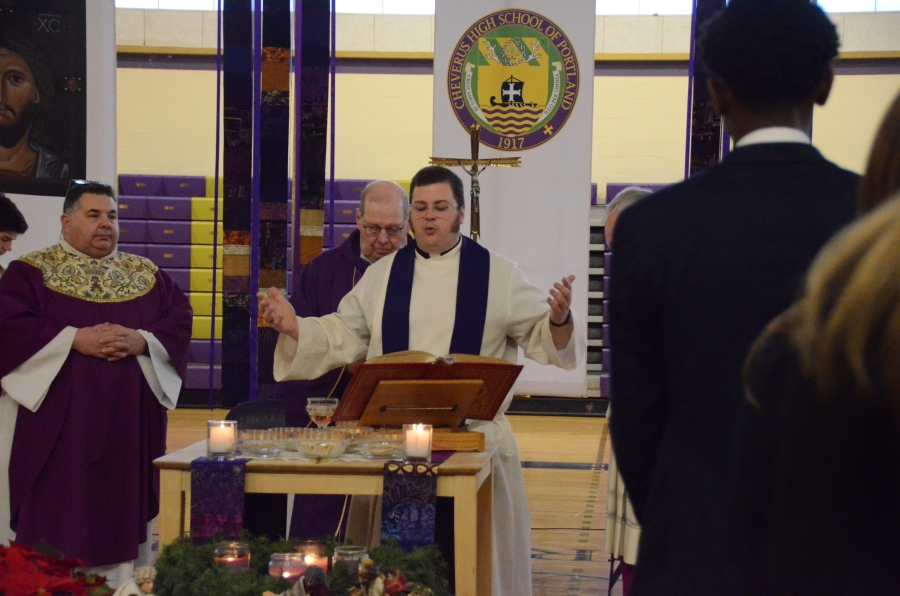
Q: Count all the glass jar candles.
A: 6